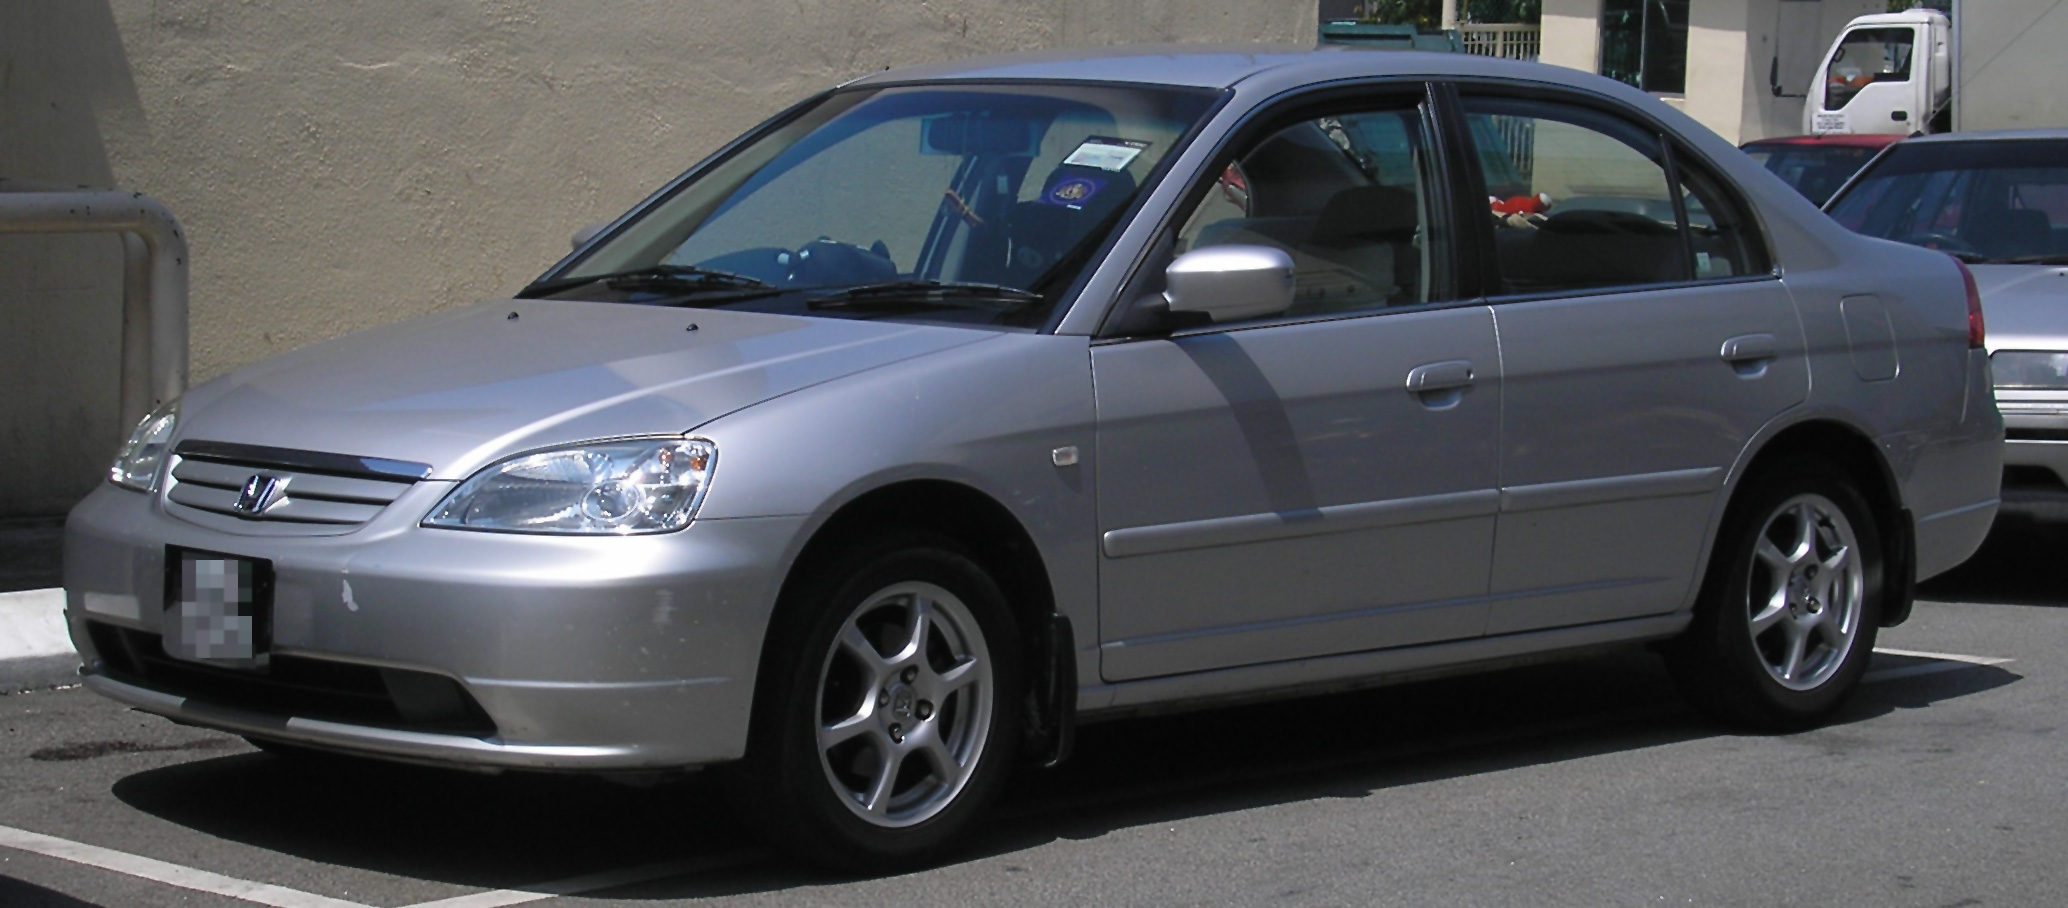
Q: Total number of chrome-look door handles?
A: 2